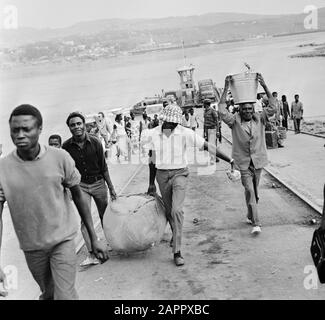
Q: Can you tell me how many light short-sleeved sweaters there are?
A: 1